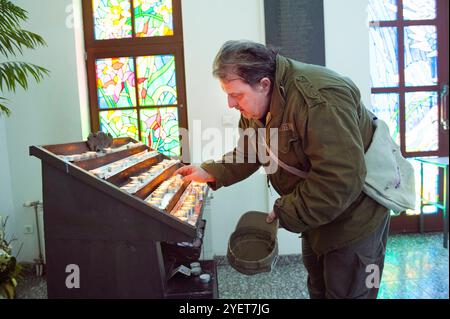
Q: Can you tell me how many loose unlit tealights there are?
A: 3